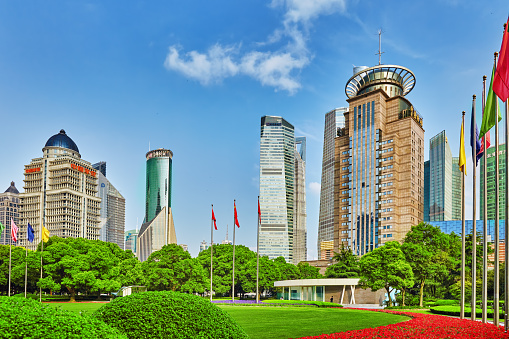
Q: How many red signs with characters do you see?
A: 2